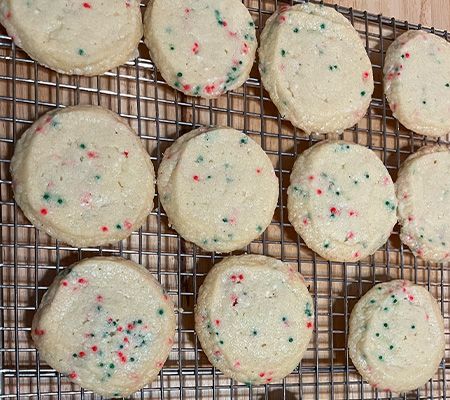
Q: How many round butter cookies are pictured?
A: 11